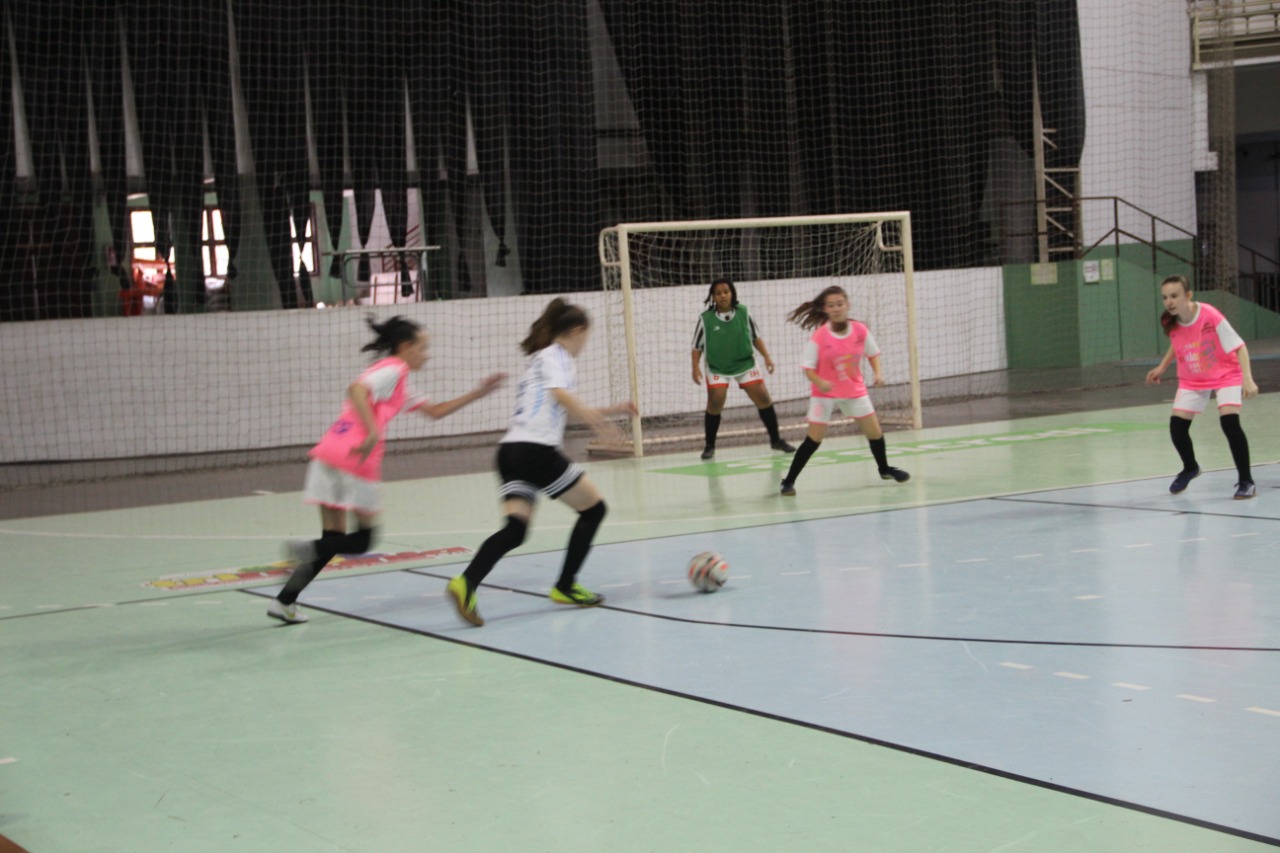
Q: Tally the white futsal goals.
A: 1